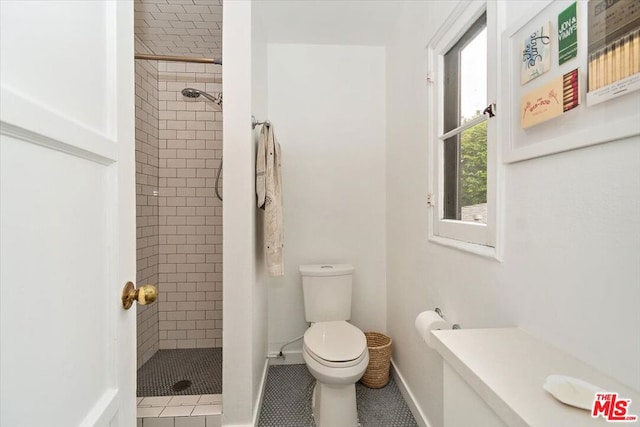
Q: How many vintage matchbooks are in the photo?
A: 4